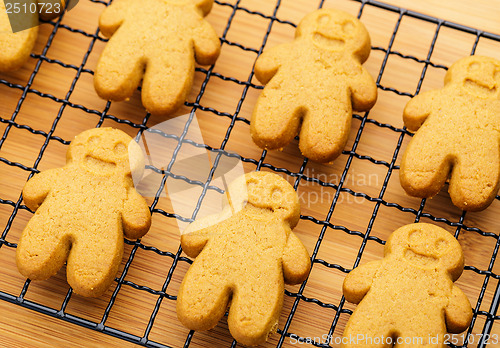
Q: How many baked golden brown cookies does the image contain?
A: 7